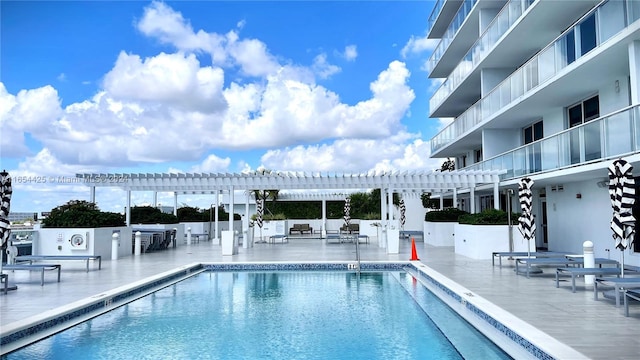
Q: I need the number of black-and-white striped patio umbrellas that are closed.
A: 6